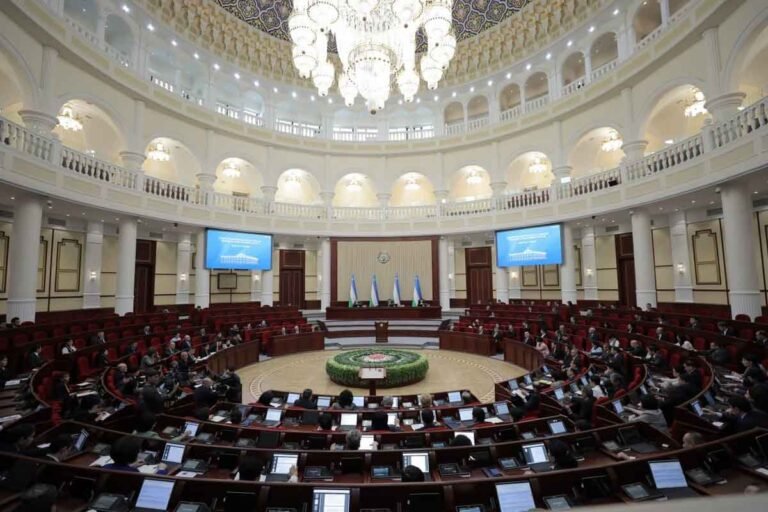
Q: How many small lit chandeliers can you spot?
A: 10